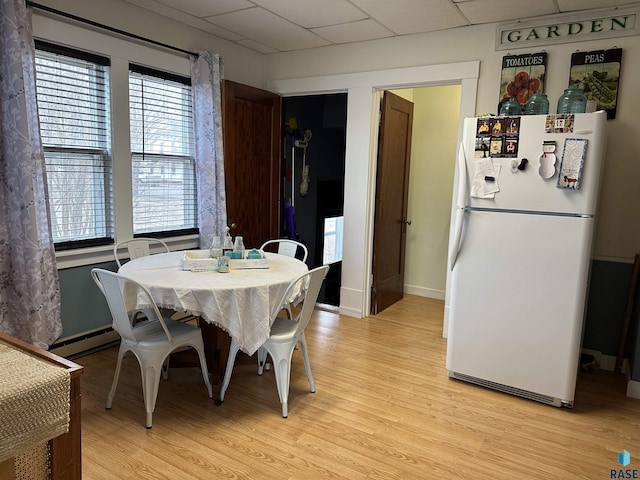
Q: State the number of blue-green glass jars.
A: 3